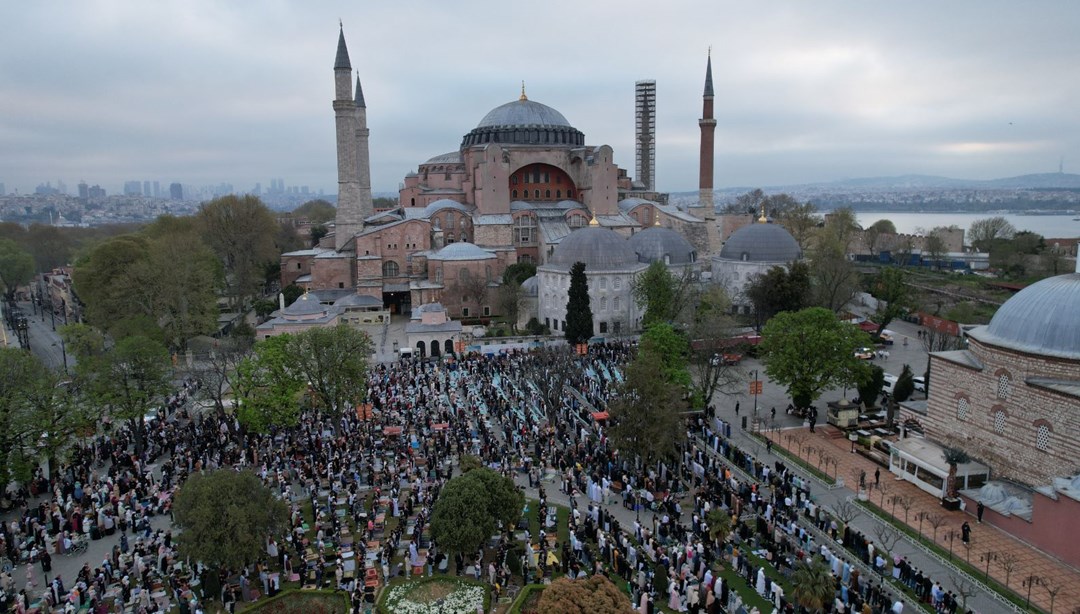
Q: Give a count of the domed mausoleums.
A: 3